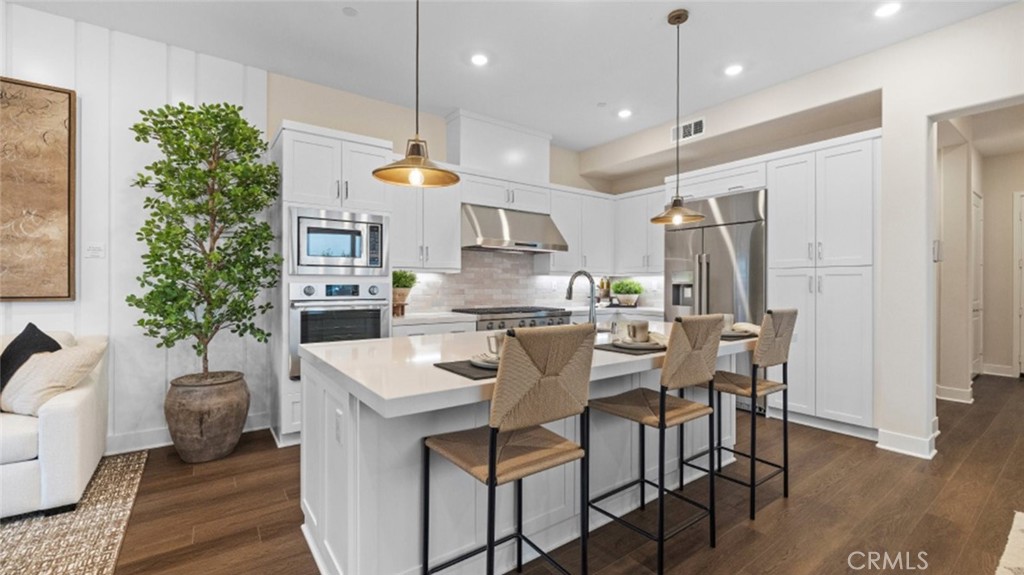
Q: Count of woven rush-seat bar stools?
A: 3